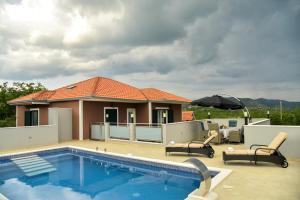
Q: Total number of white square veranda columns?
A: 2